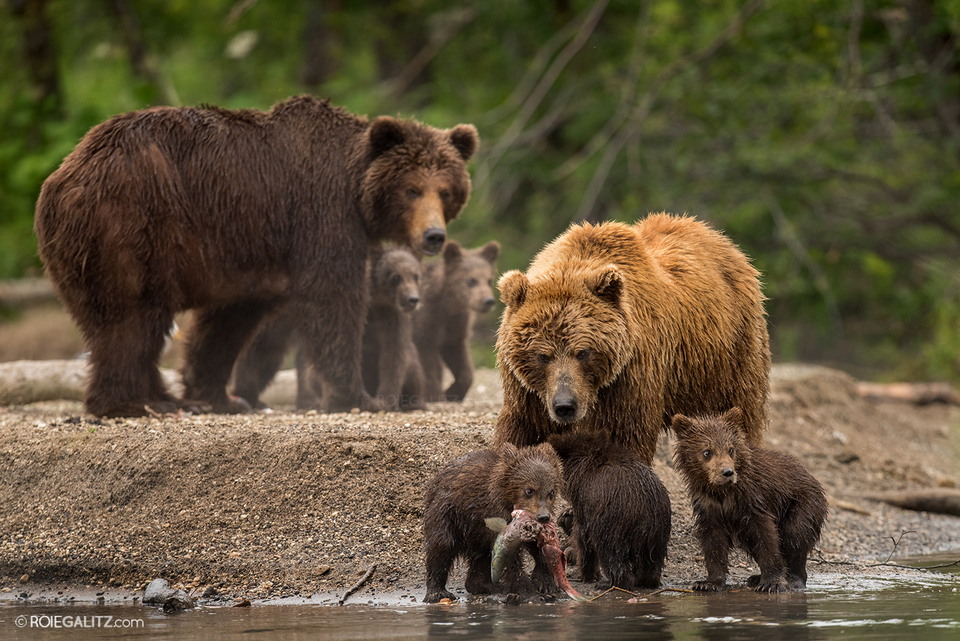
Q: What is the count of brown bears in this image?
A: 7